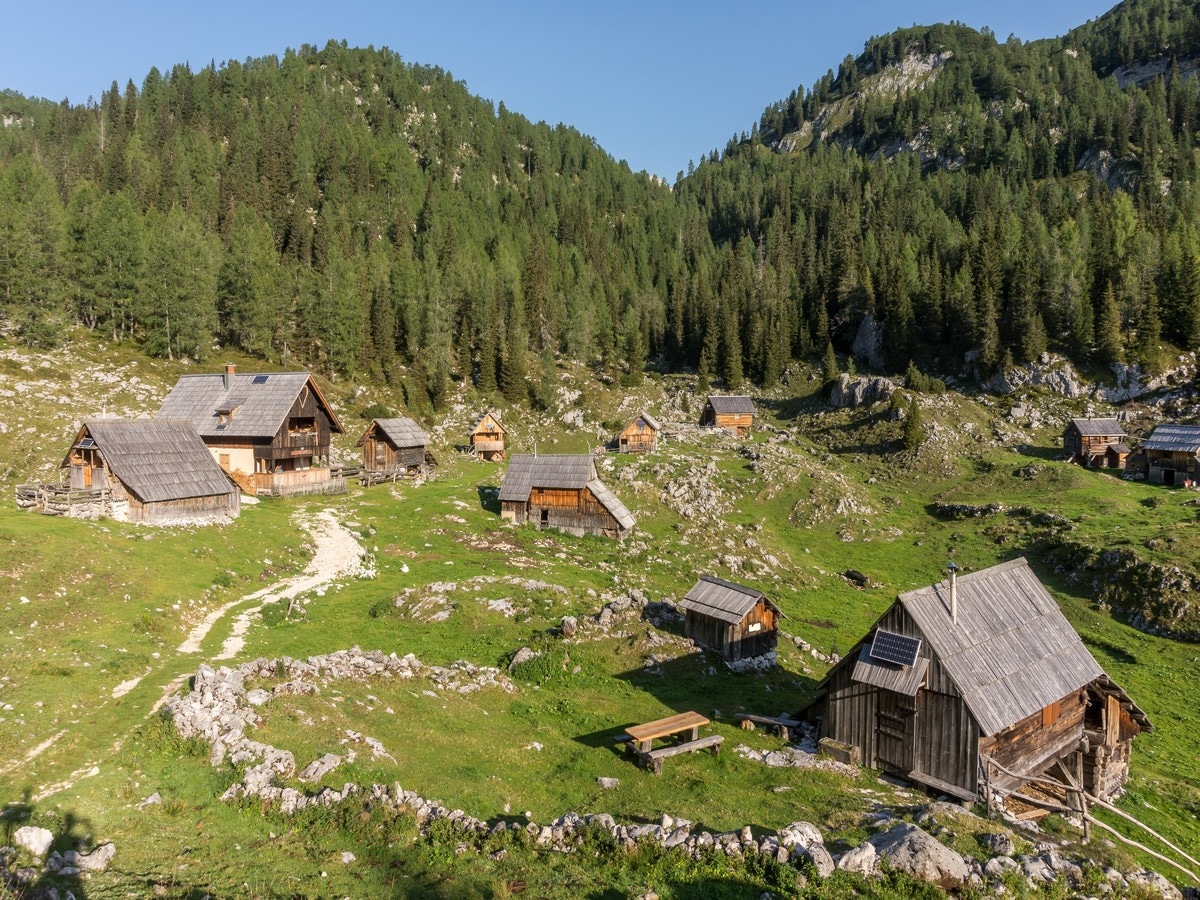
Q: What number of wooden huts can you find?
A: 11